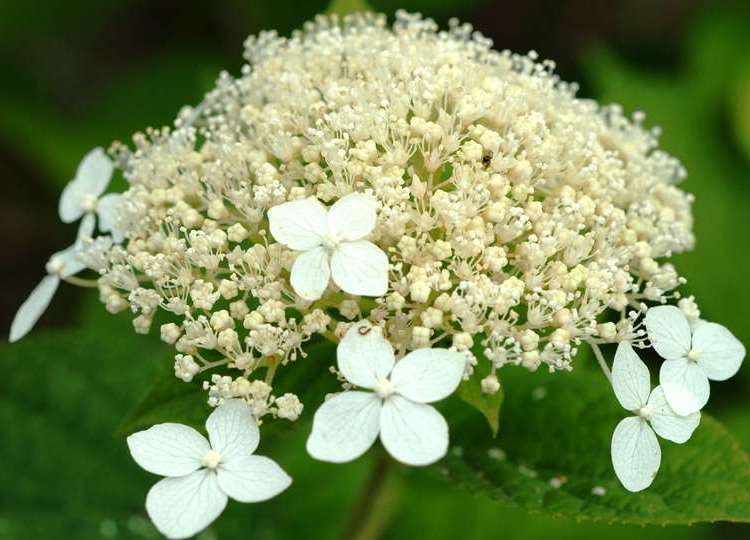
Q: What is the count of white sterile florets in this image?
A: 7